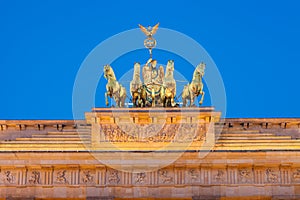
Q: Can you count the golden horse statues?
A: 4